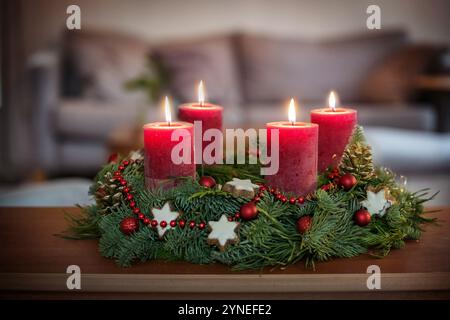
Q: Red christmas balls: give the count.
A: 6